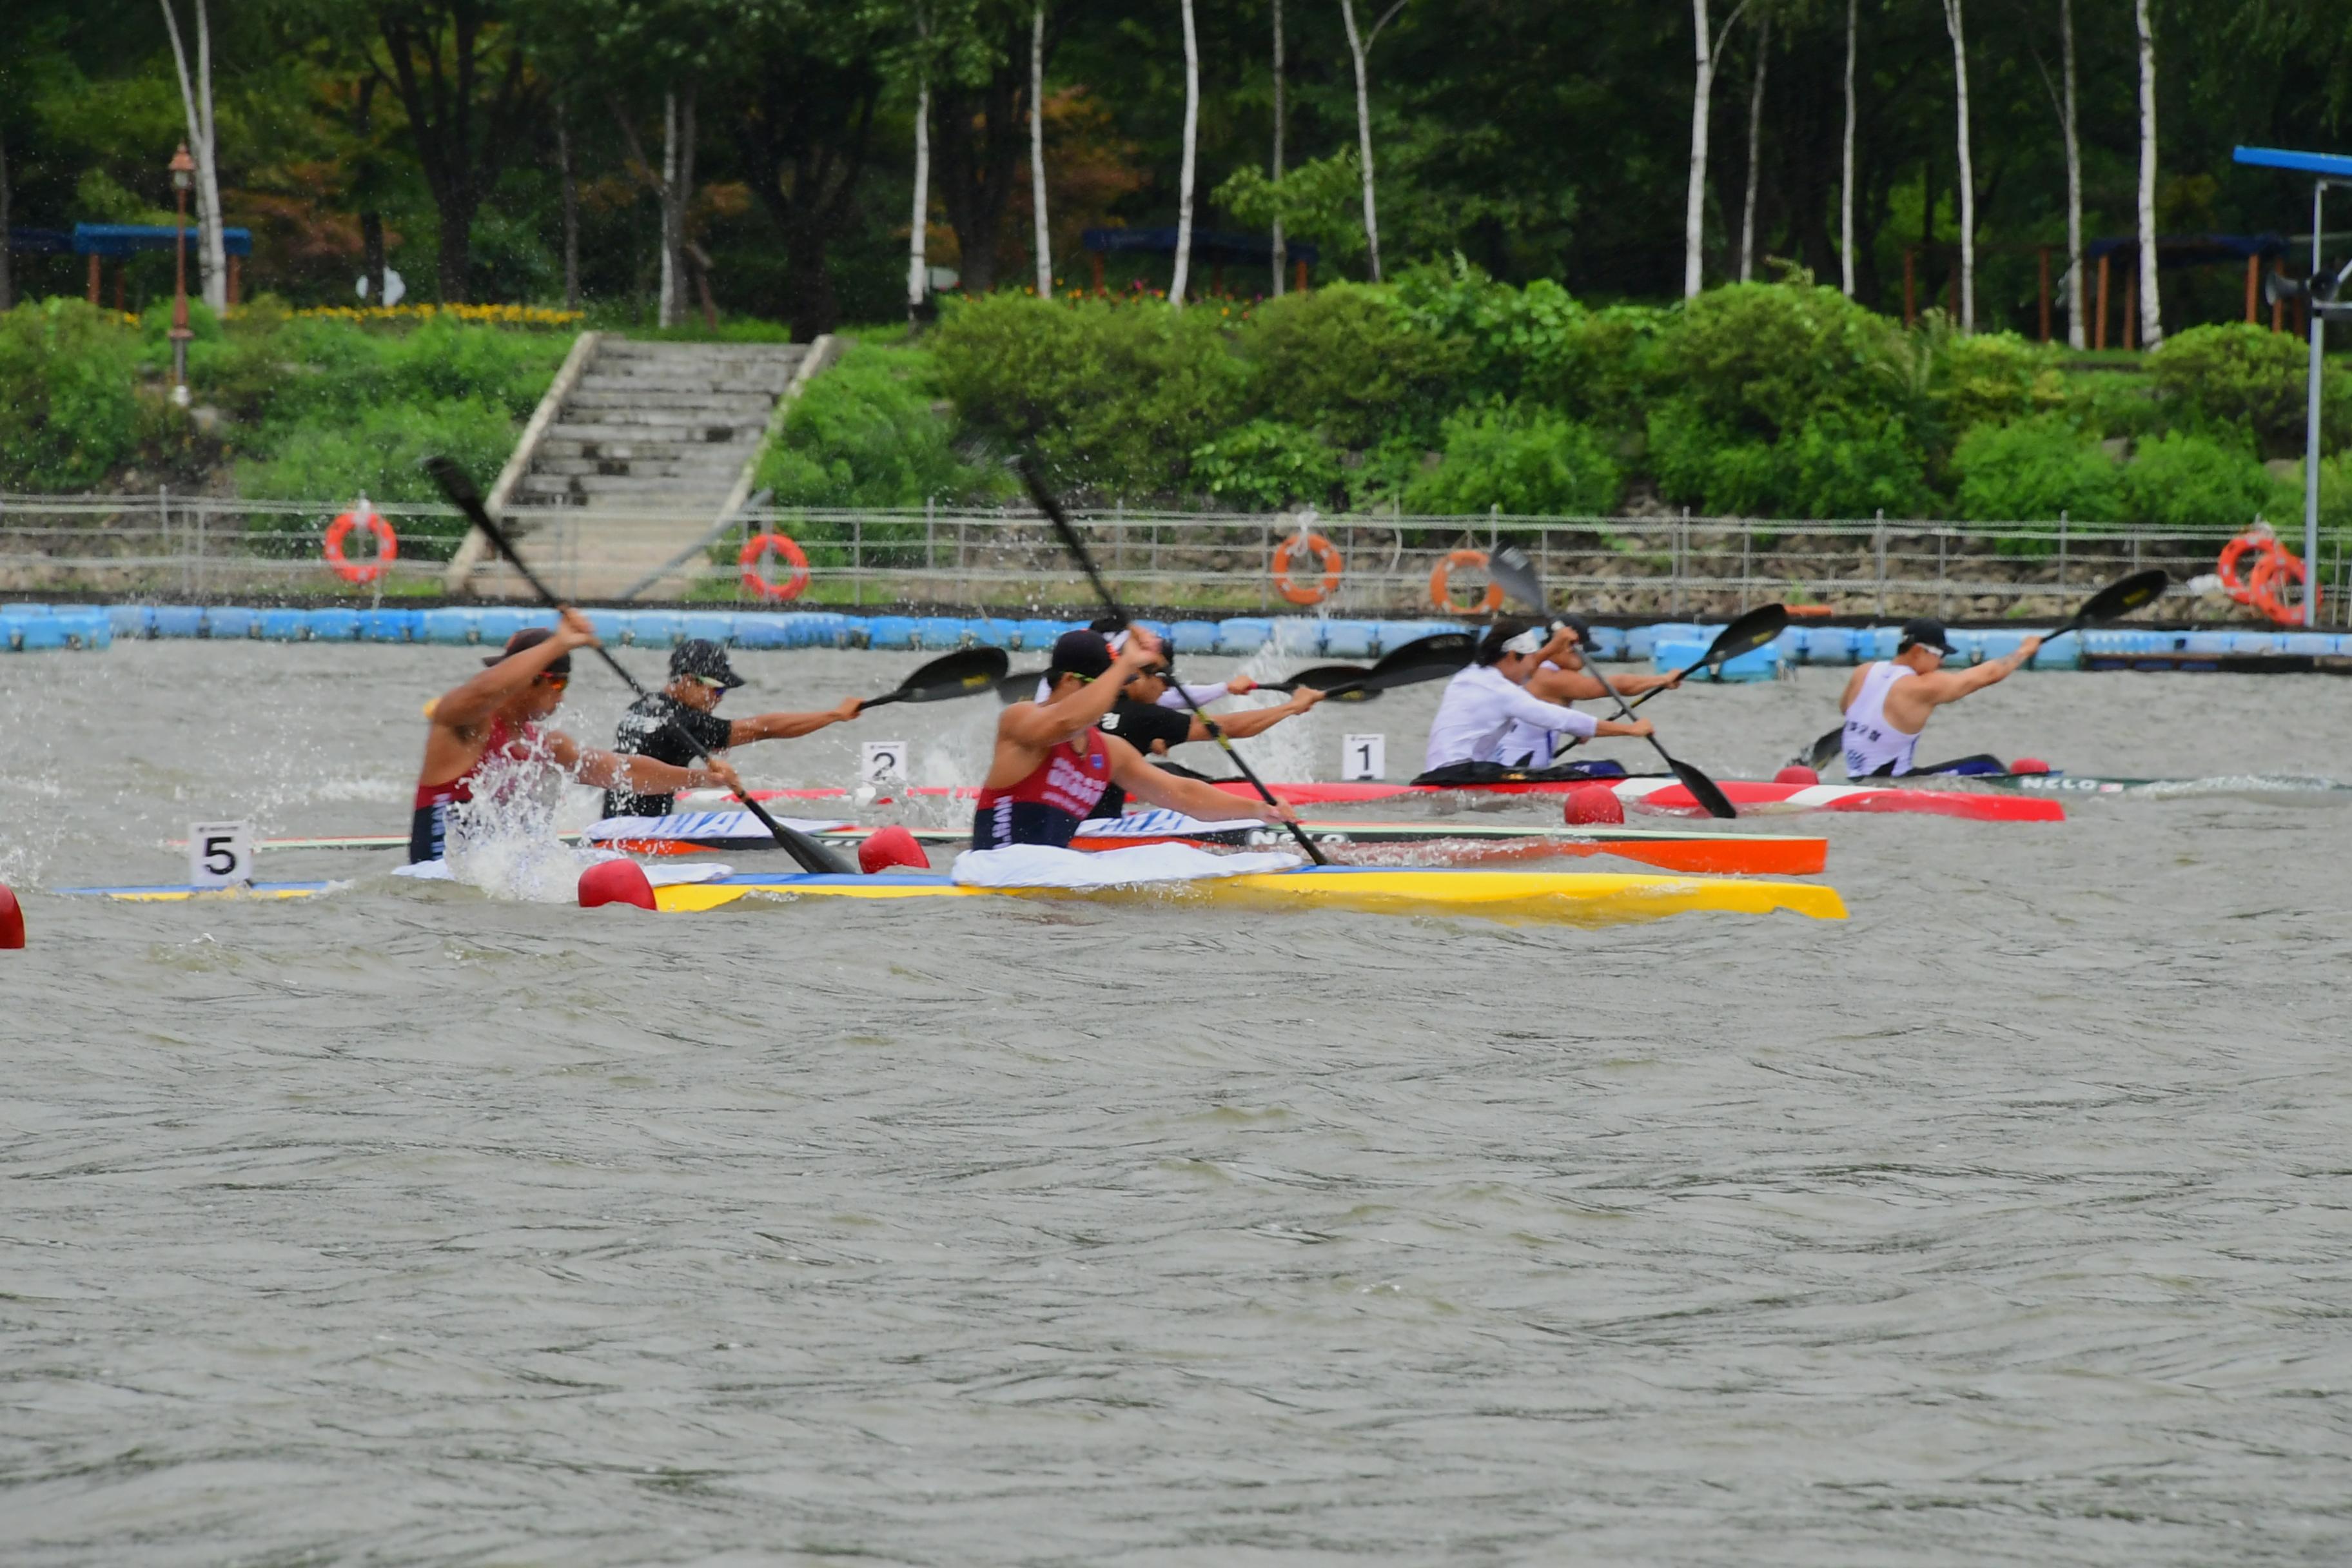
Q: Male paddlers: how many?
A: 8